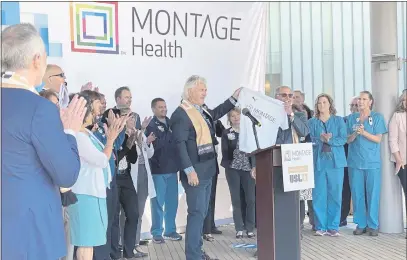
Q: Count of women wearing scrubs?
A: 2